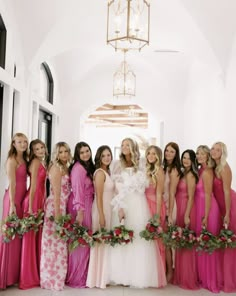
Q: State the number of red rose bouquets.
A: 11